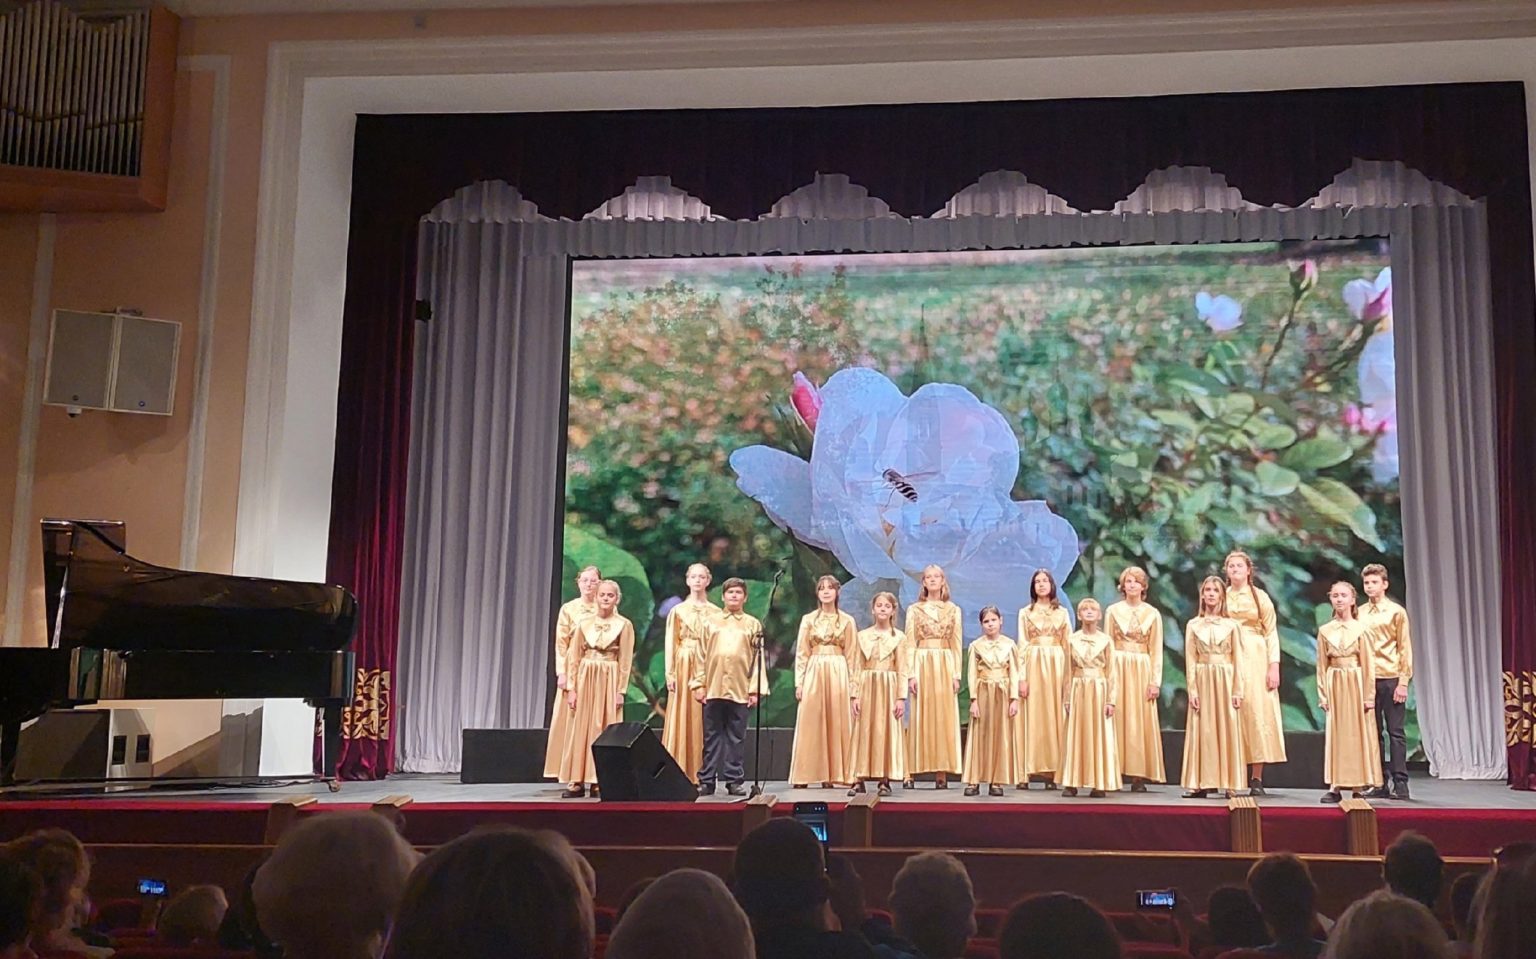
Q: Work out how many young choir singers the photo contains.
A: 15